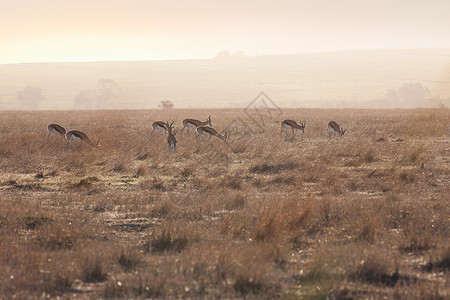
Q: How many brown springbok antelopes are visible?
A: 8